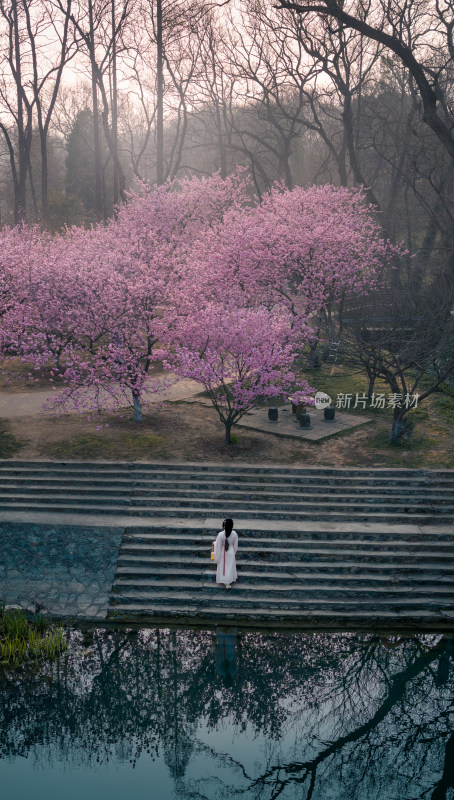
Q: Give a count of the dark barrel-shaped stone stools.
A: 4